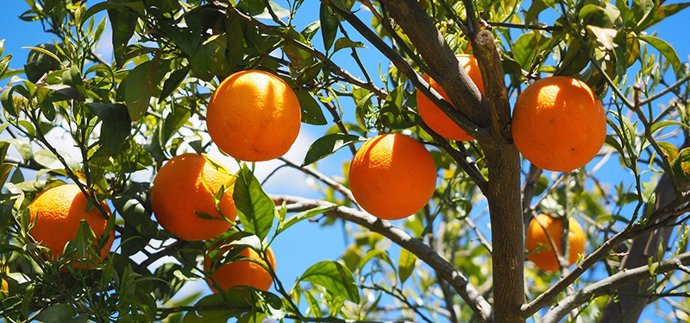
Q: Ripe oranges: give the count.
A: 8